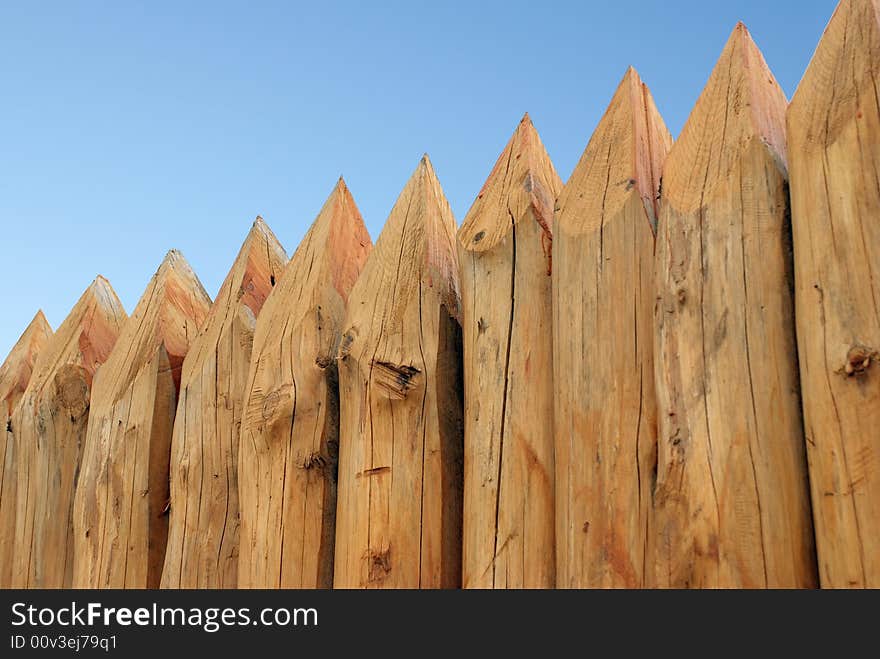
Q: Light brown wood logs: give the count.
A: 10